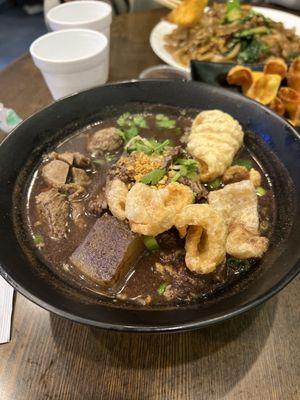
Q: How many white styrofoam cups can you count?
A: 2